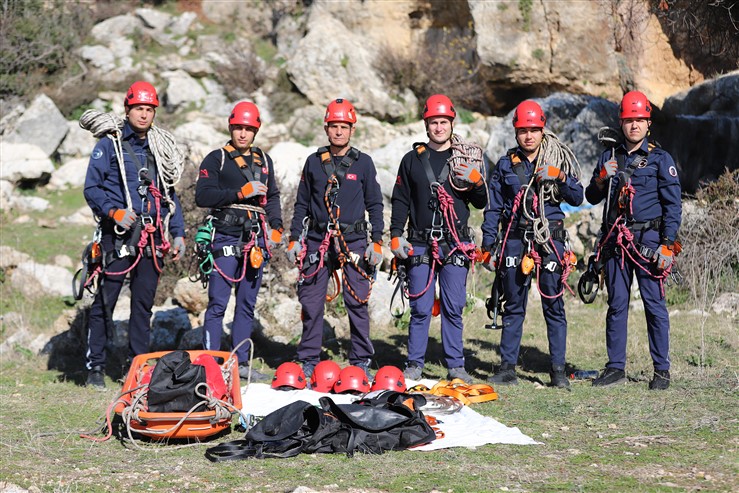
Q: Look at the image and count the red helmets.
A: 10